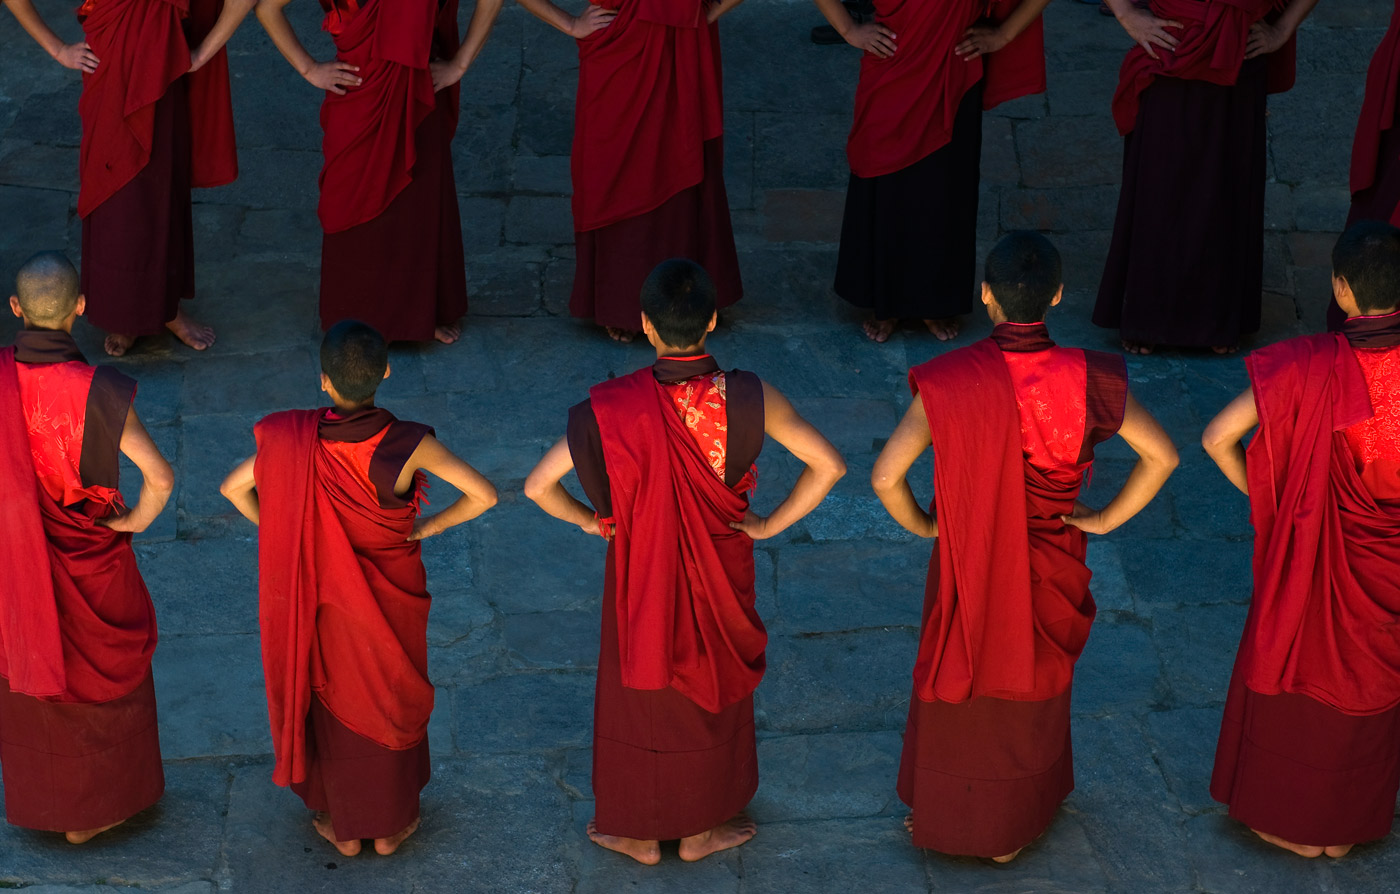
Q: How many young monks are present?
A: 11